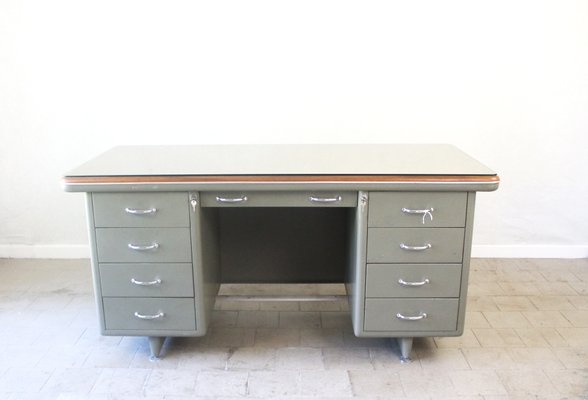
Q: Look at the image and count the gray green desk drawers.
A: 9